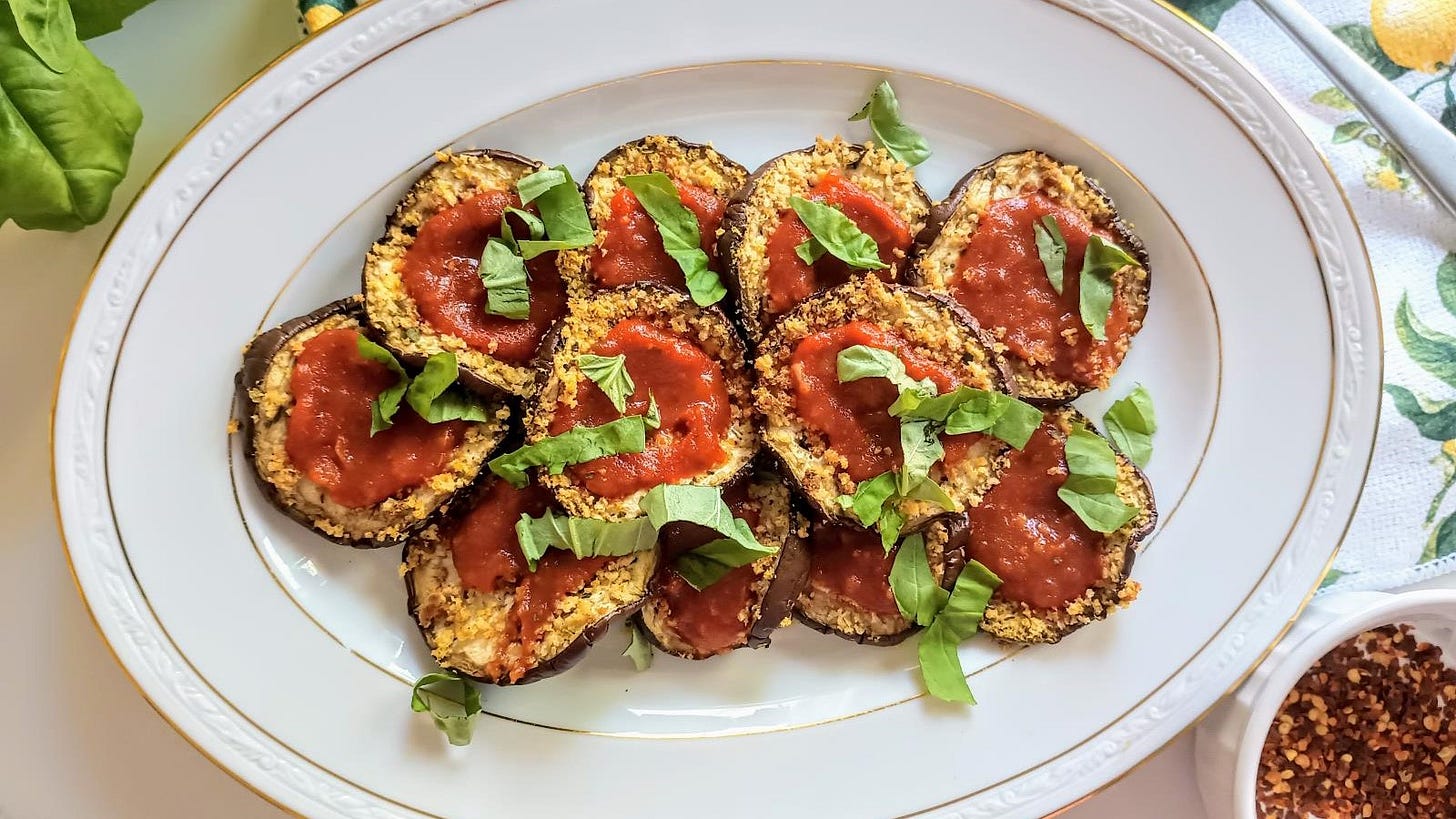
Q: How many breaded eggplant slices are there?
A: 11